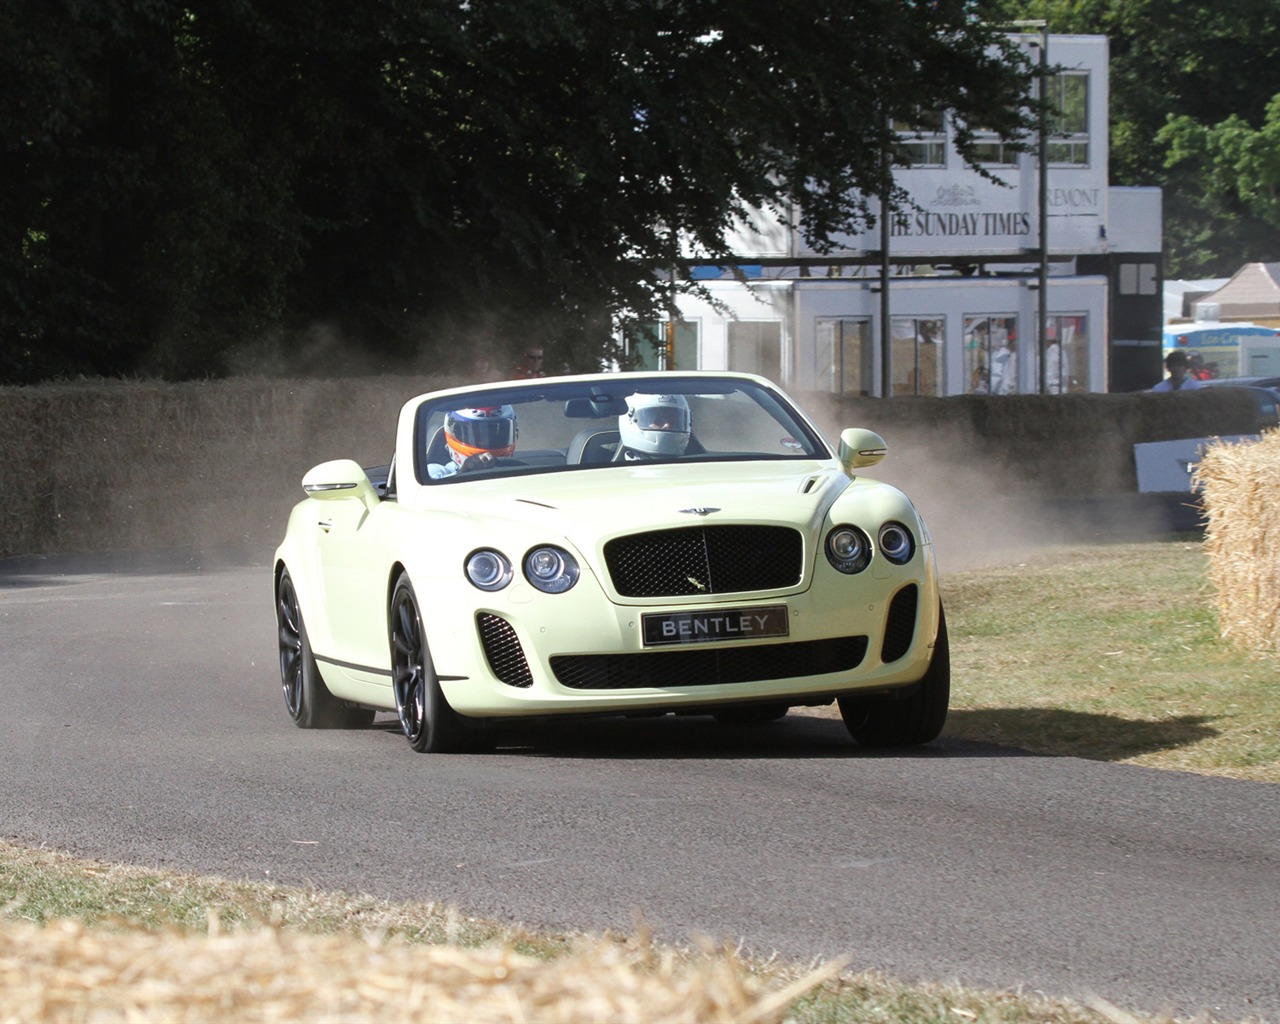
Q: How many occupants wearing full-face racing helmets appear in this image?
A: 2